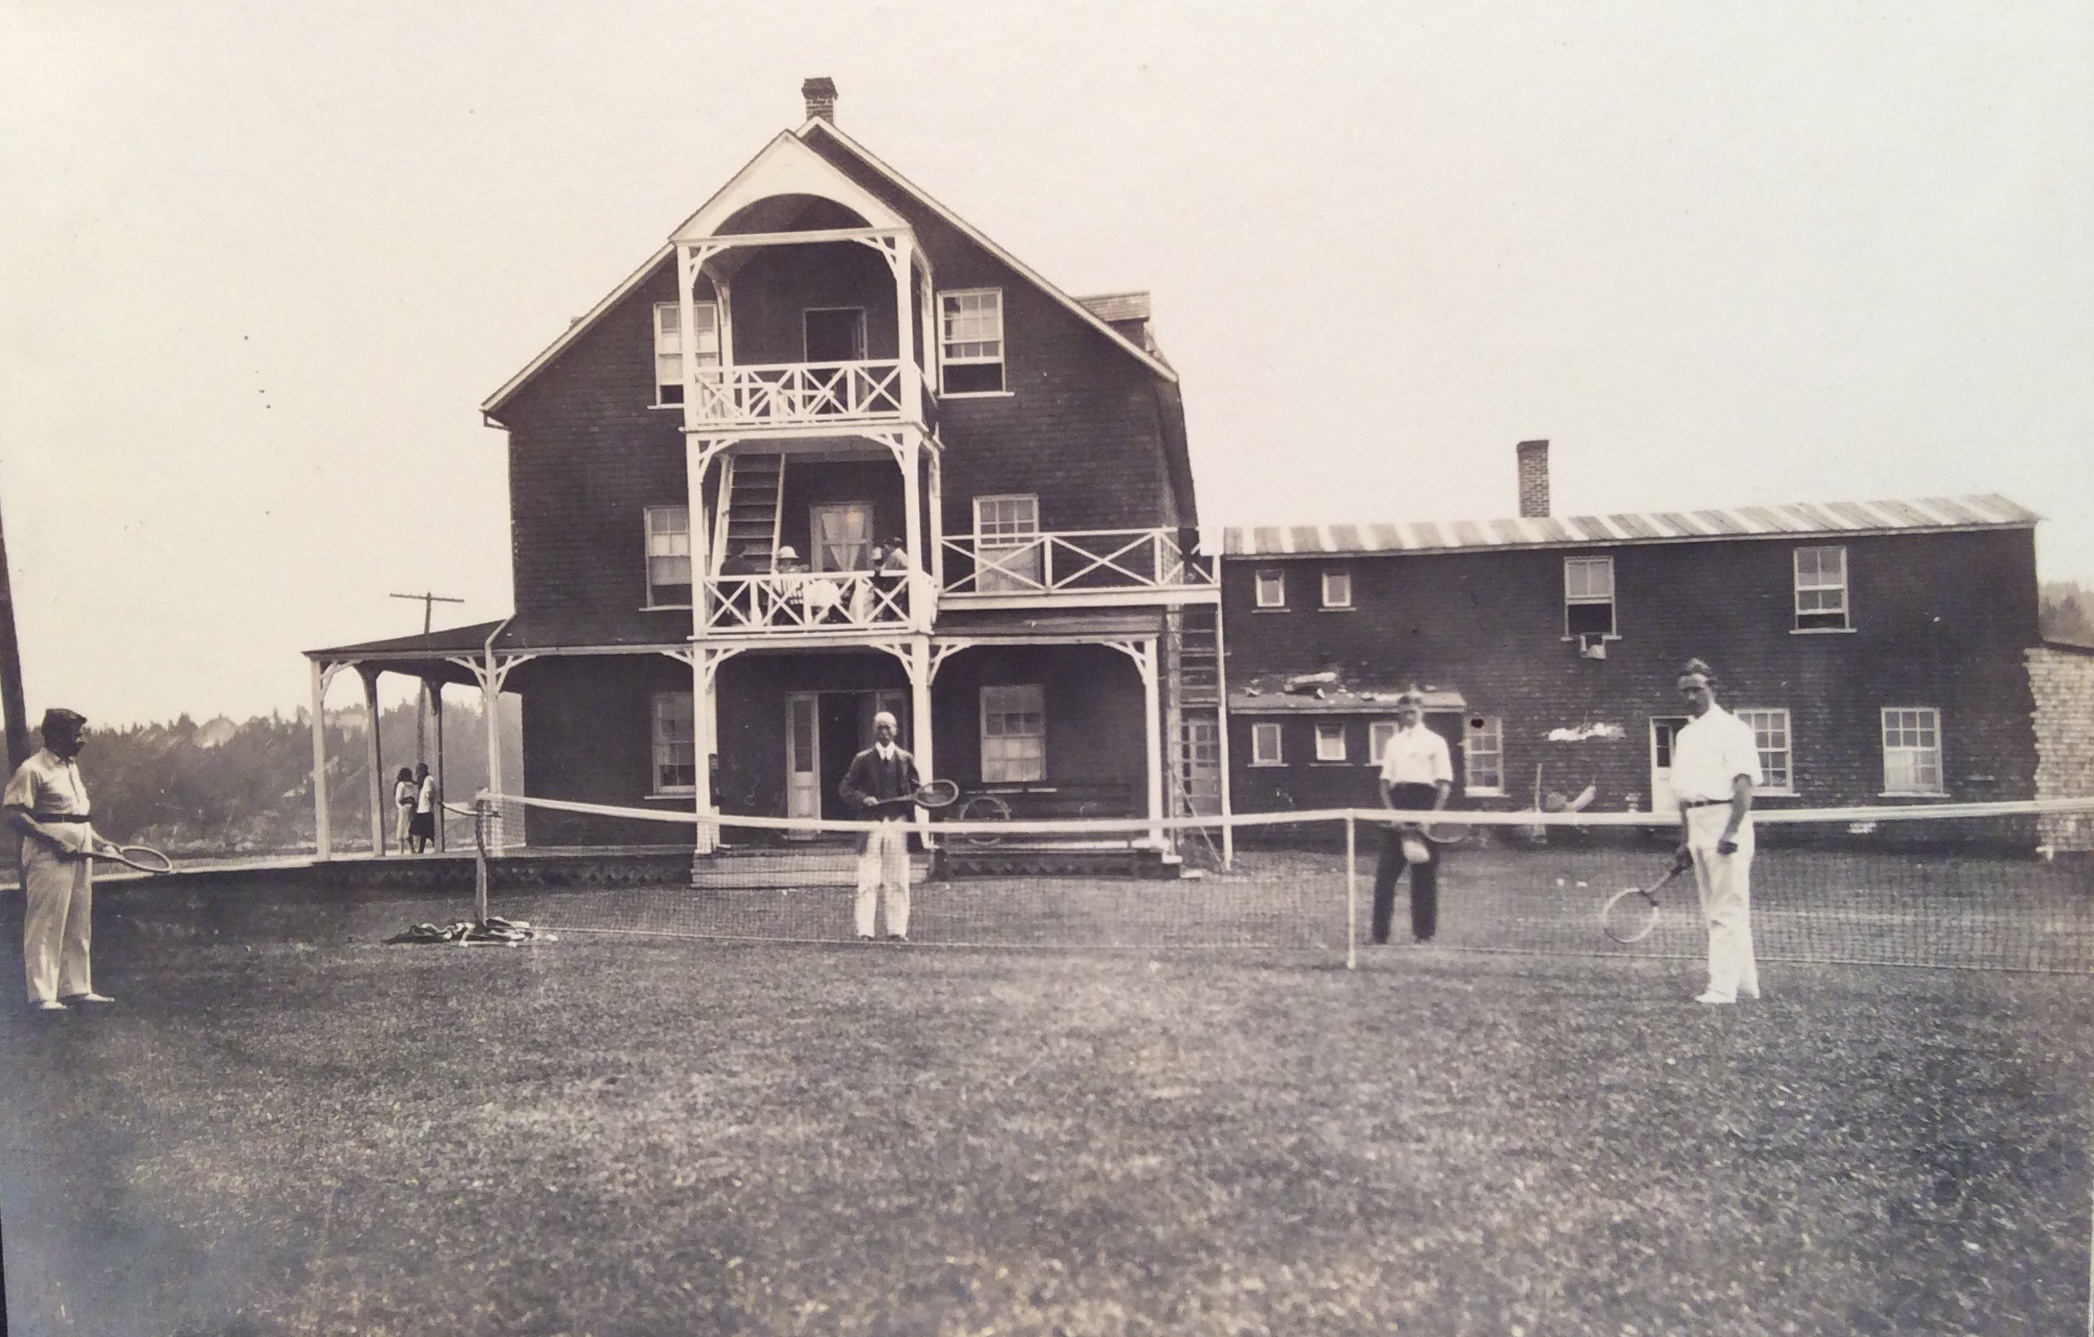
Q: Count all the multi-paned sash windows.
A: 11